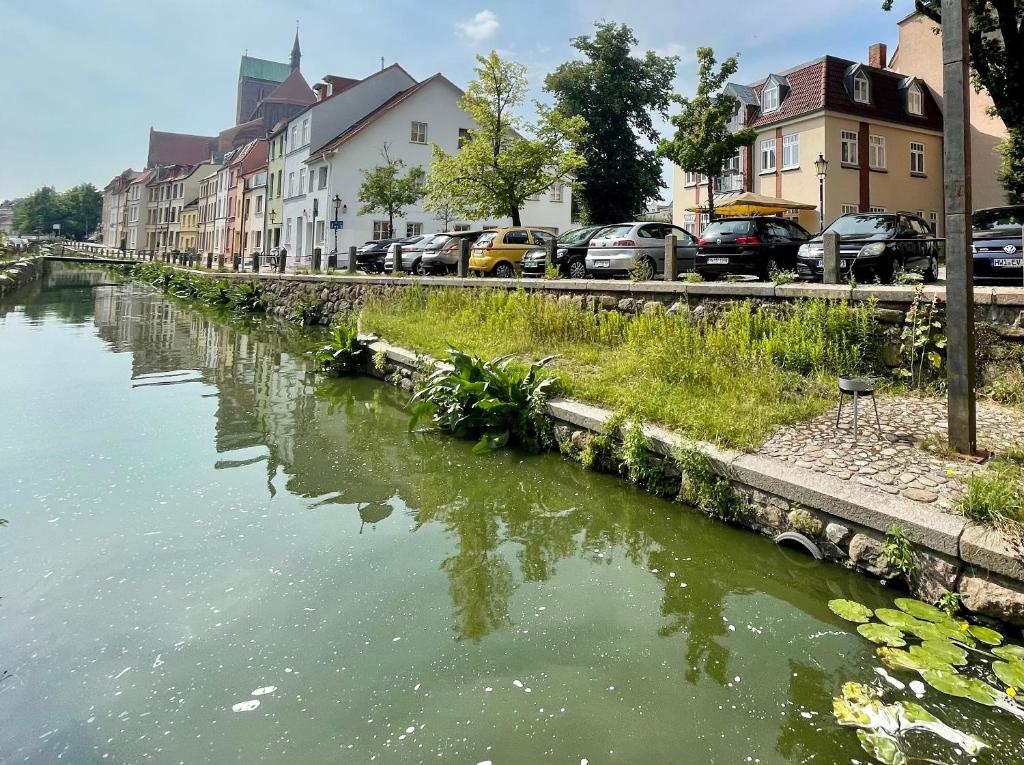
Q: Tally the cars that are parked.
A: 9